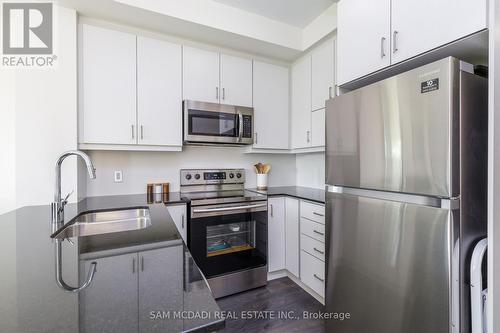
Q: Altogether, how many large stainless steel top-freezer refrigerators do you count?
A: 1